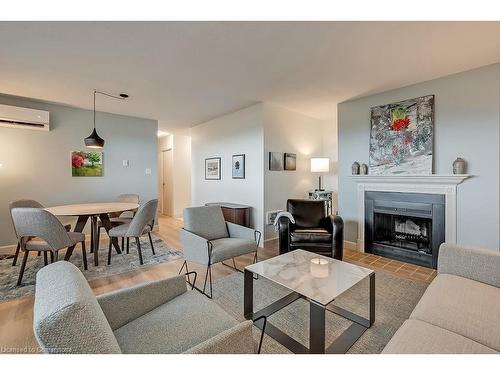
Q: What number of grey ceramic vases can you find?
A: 3